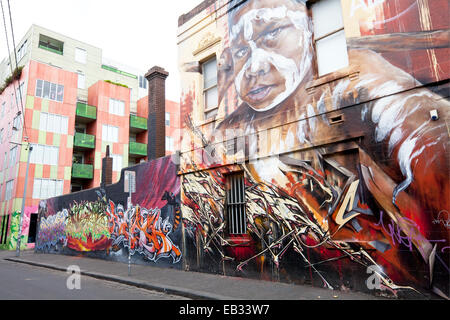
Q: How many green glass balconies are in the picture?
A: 5